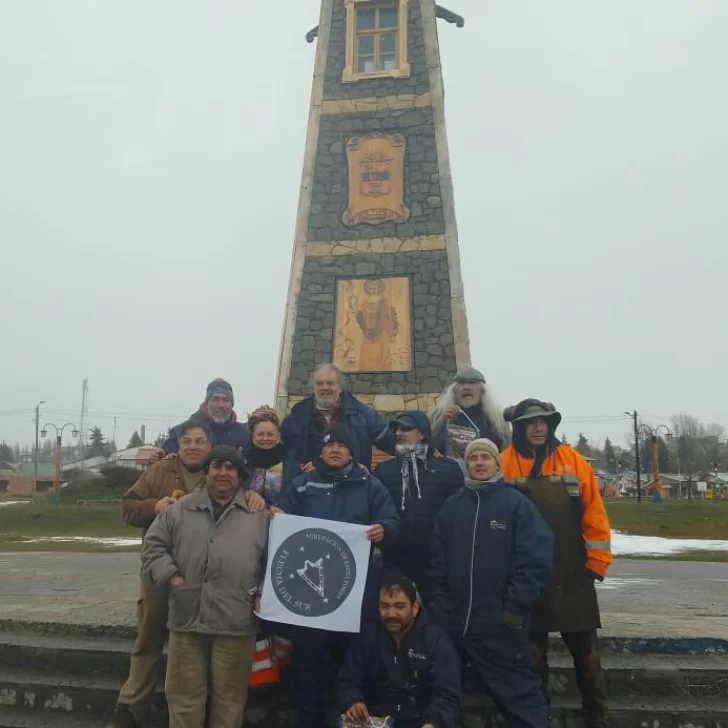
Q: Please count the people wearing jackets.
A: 11